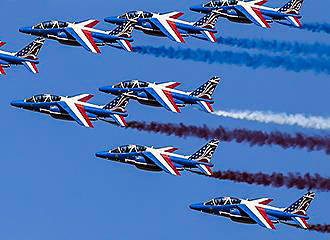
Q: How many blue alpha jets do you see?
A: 8